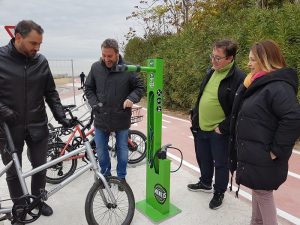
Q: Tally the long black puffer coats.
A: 1